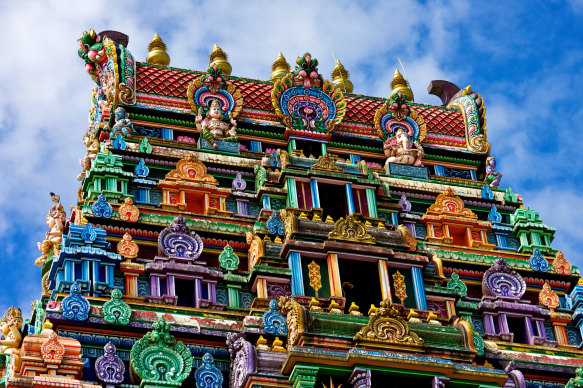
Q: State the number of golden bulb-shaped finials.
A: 5